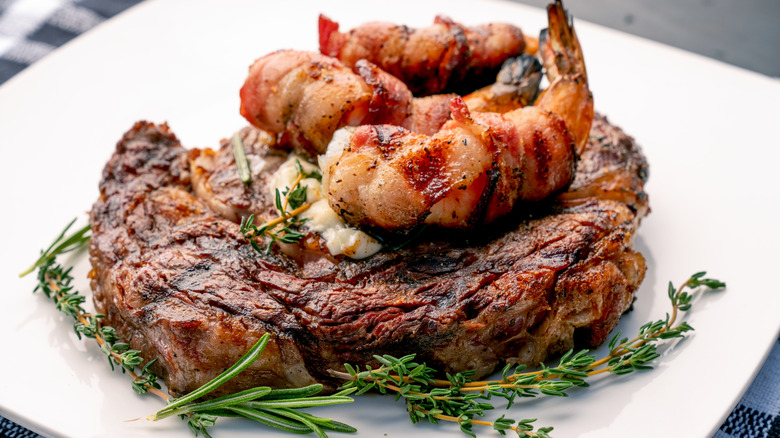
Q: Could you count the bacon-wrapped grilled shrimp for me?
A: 3